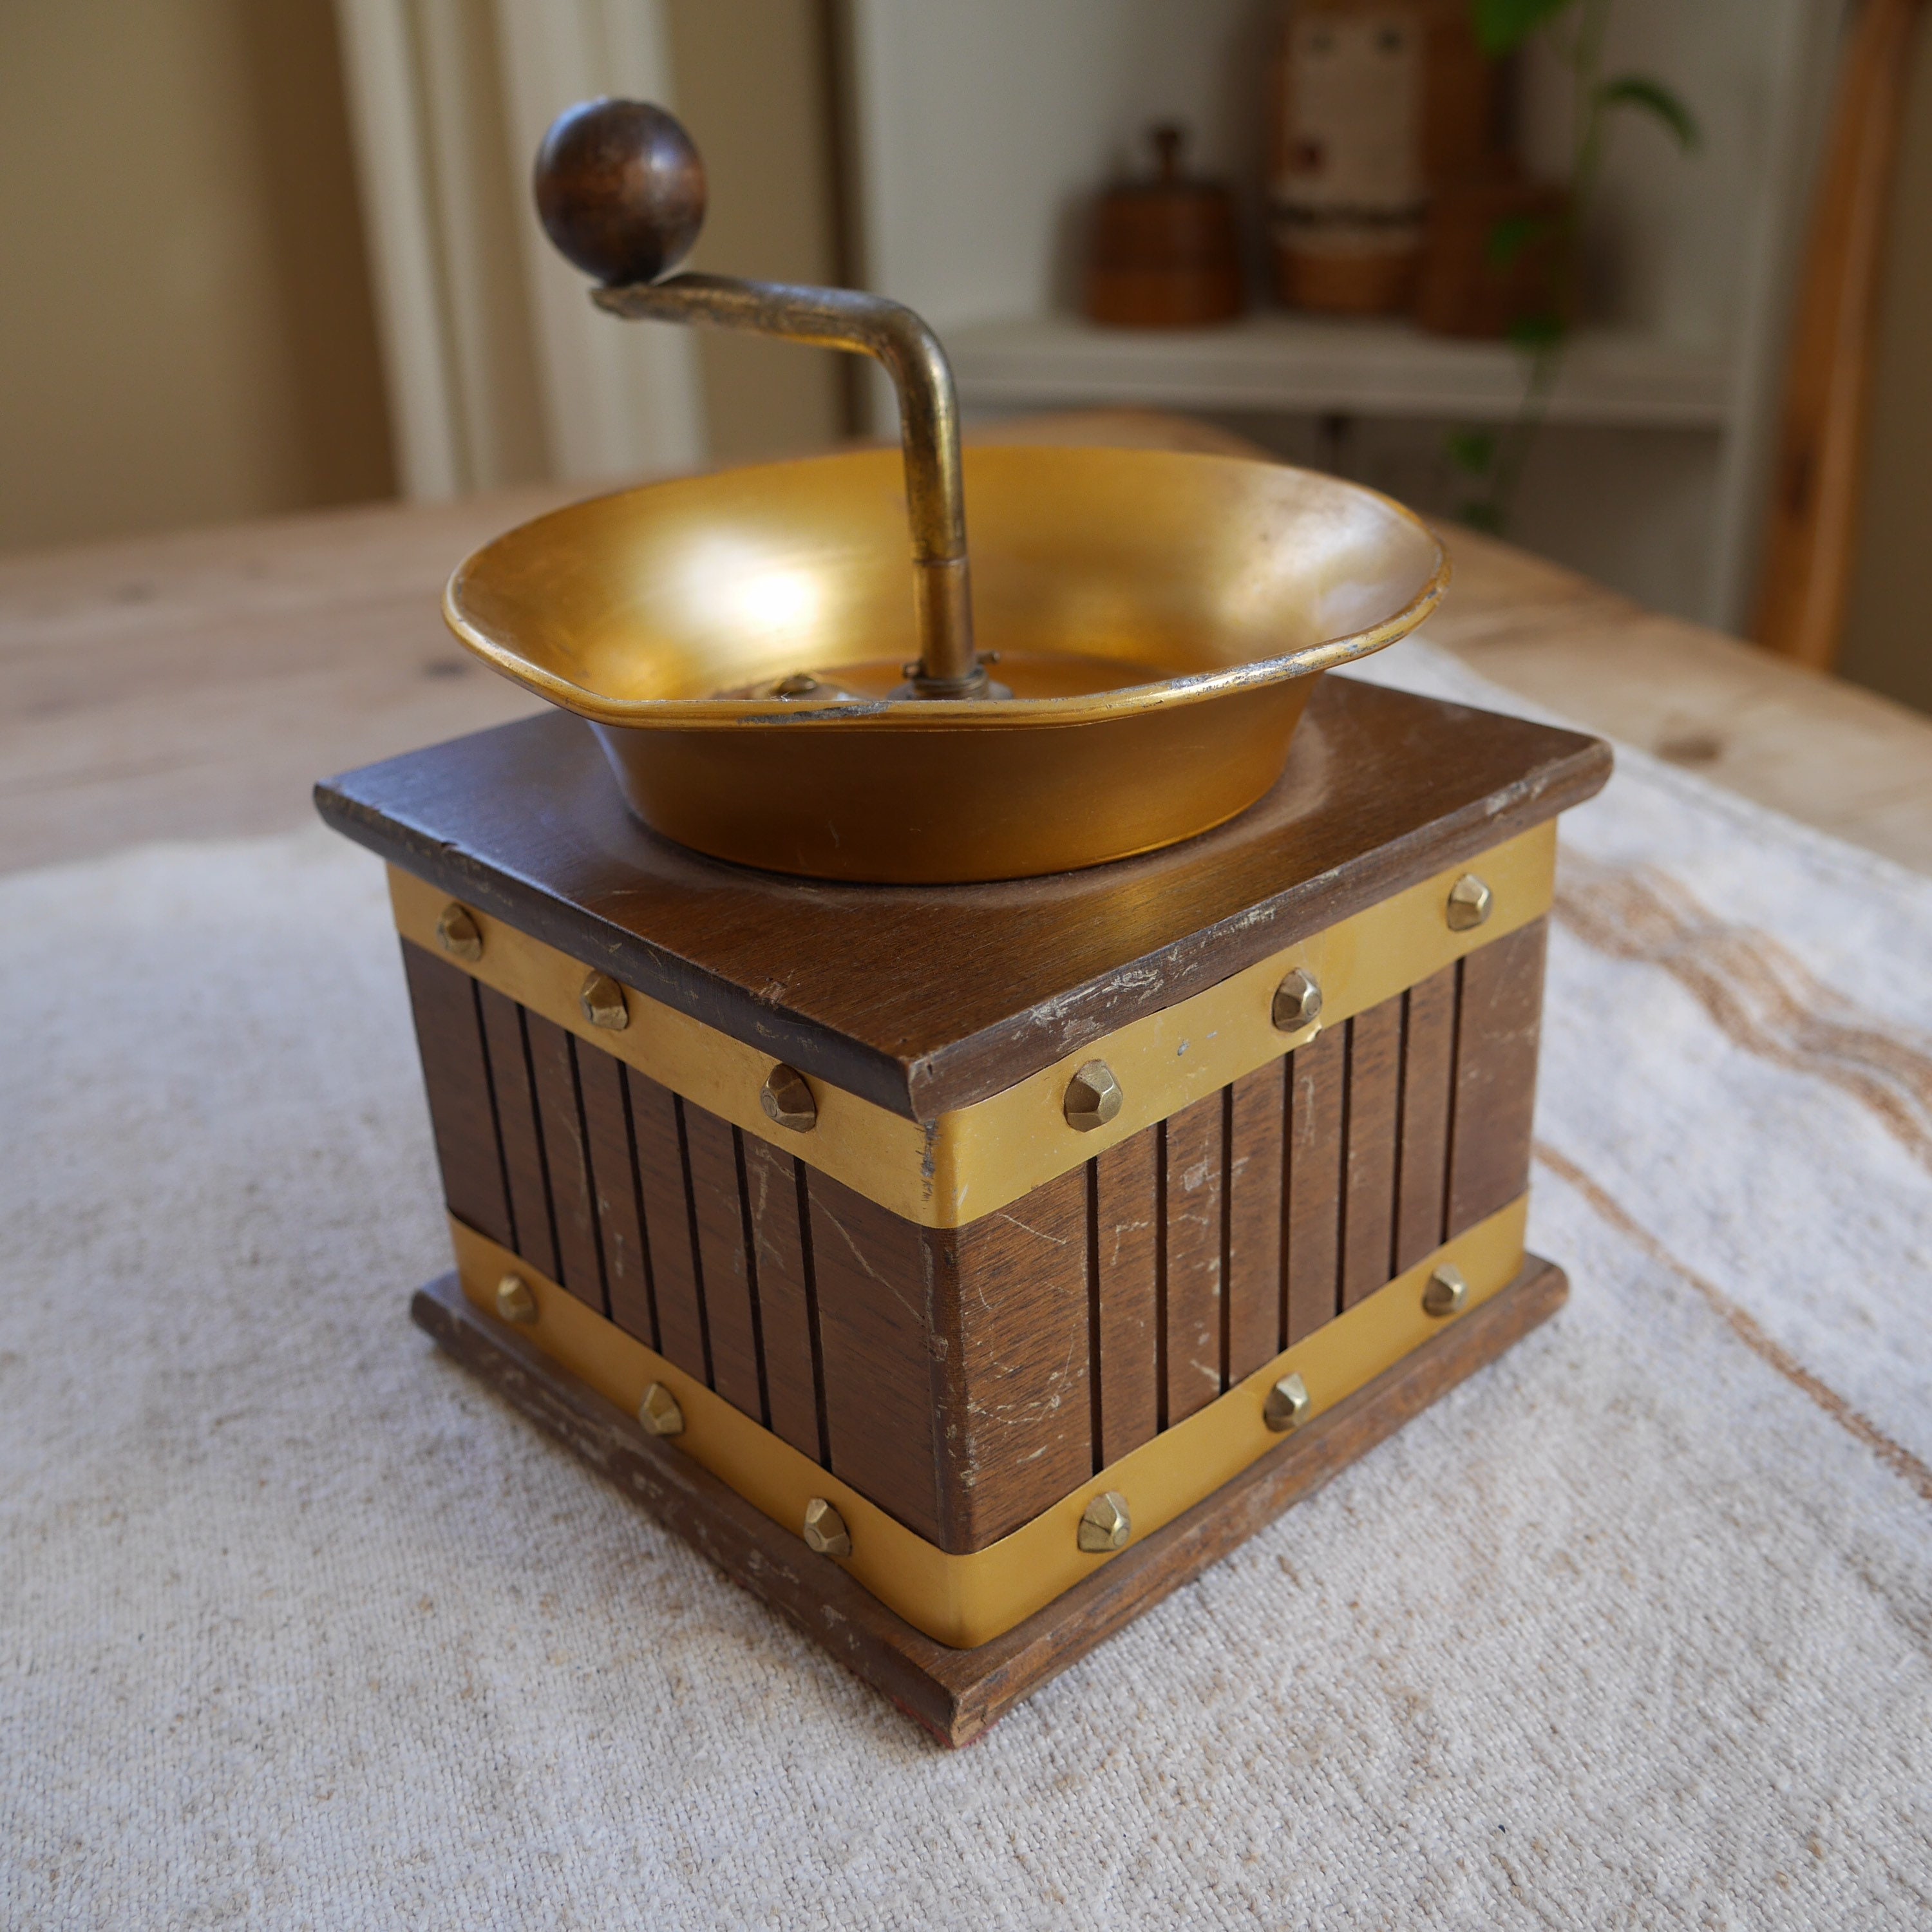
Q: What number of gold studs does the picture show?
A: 12